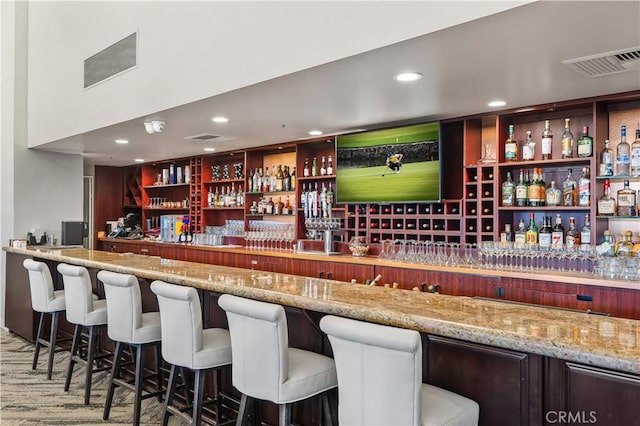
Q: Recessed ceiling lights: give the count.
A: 7